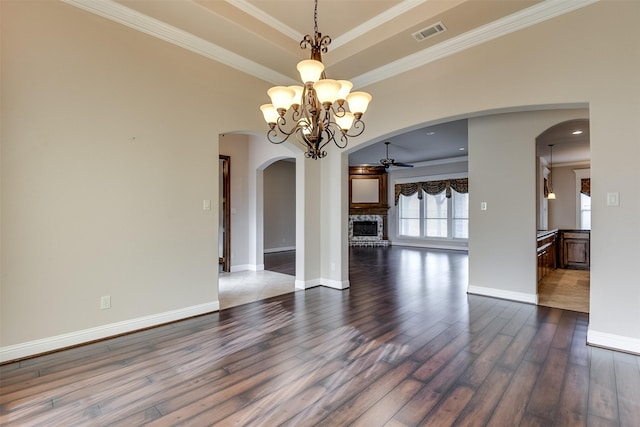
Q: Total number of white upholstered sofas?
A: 0